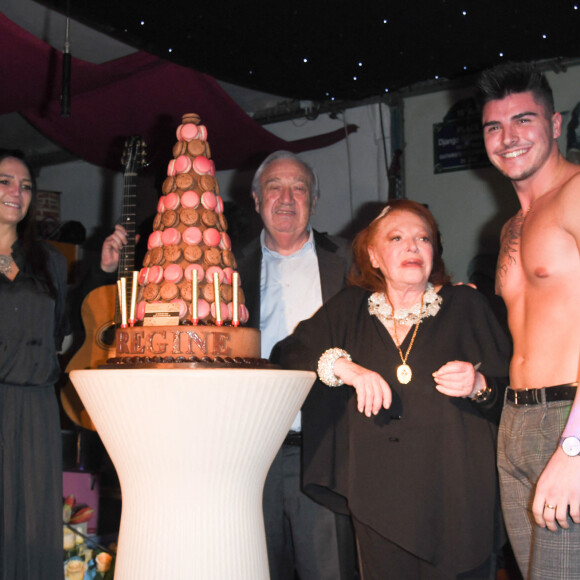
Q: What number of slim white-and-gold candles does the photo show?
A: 6